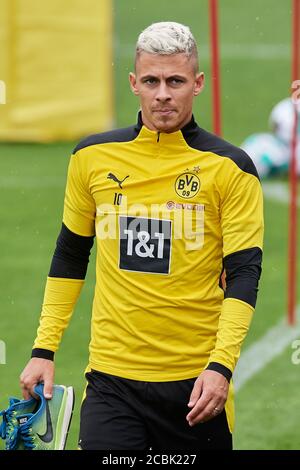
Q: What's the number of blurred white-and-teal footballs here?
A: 2